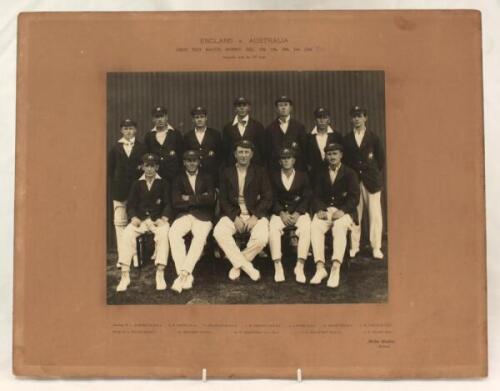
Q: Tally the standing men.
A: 7